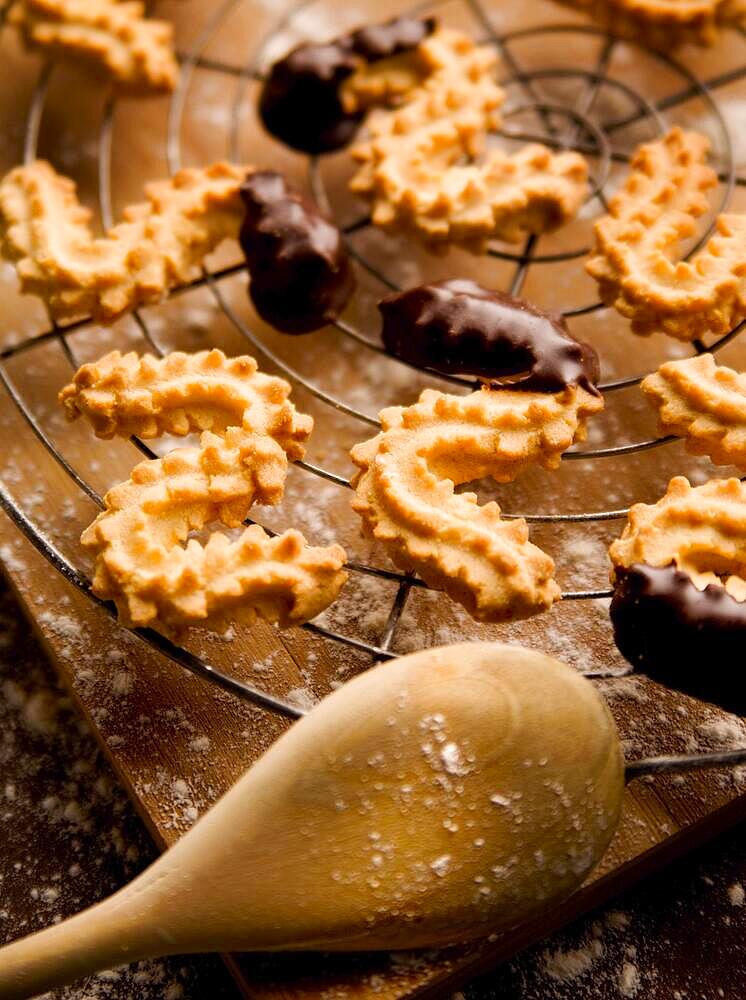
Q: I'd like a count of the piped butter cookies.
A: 9